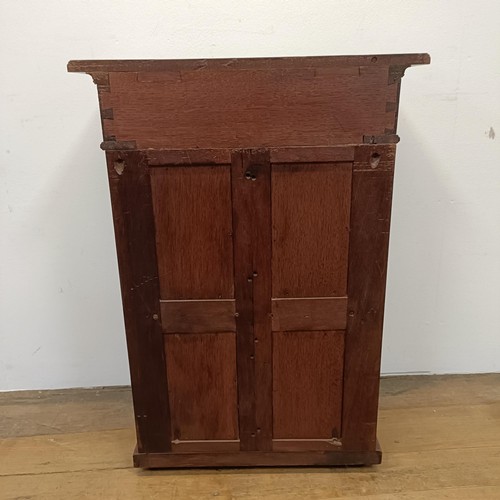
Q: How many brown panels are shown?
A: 4